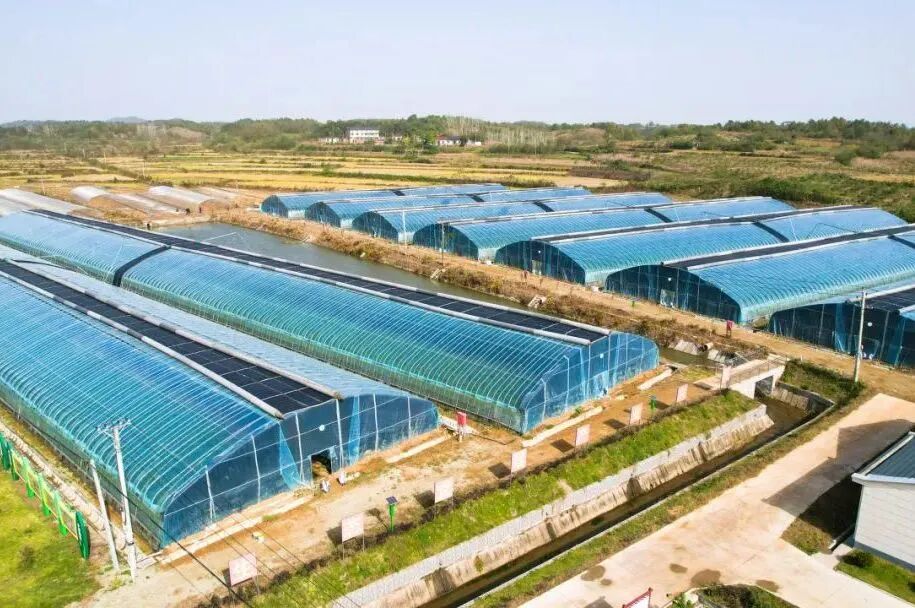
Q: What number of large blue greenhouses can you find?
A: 9